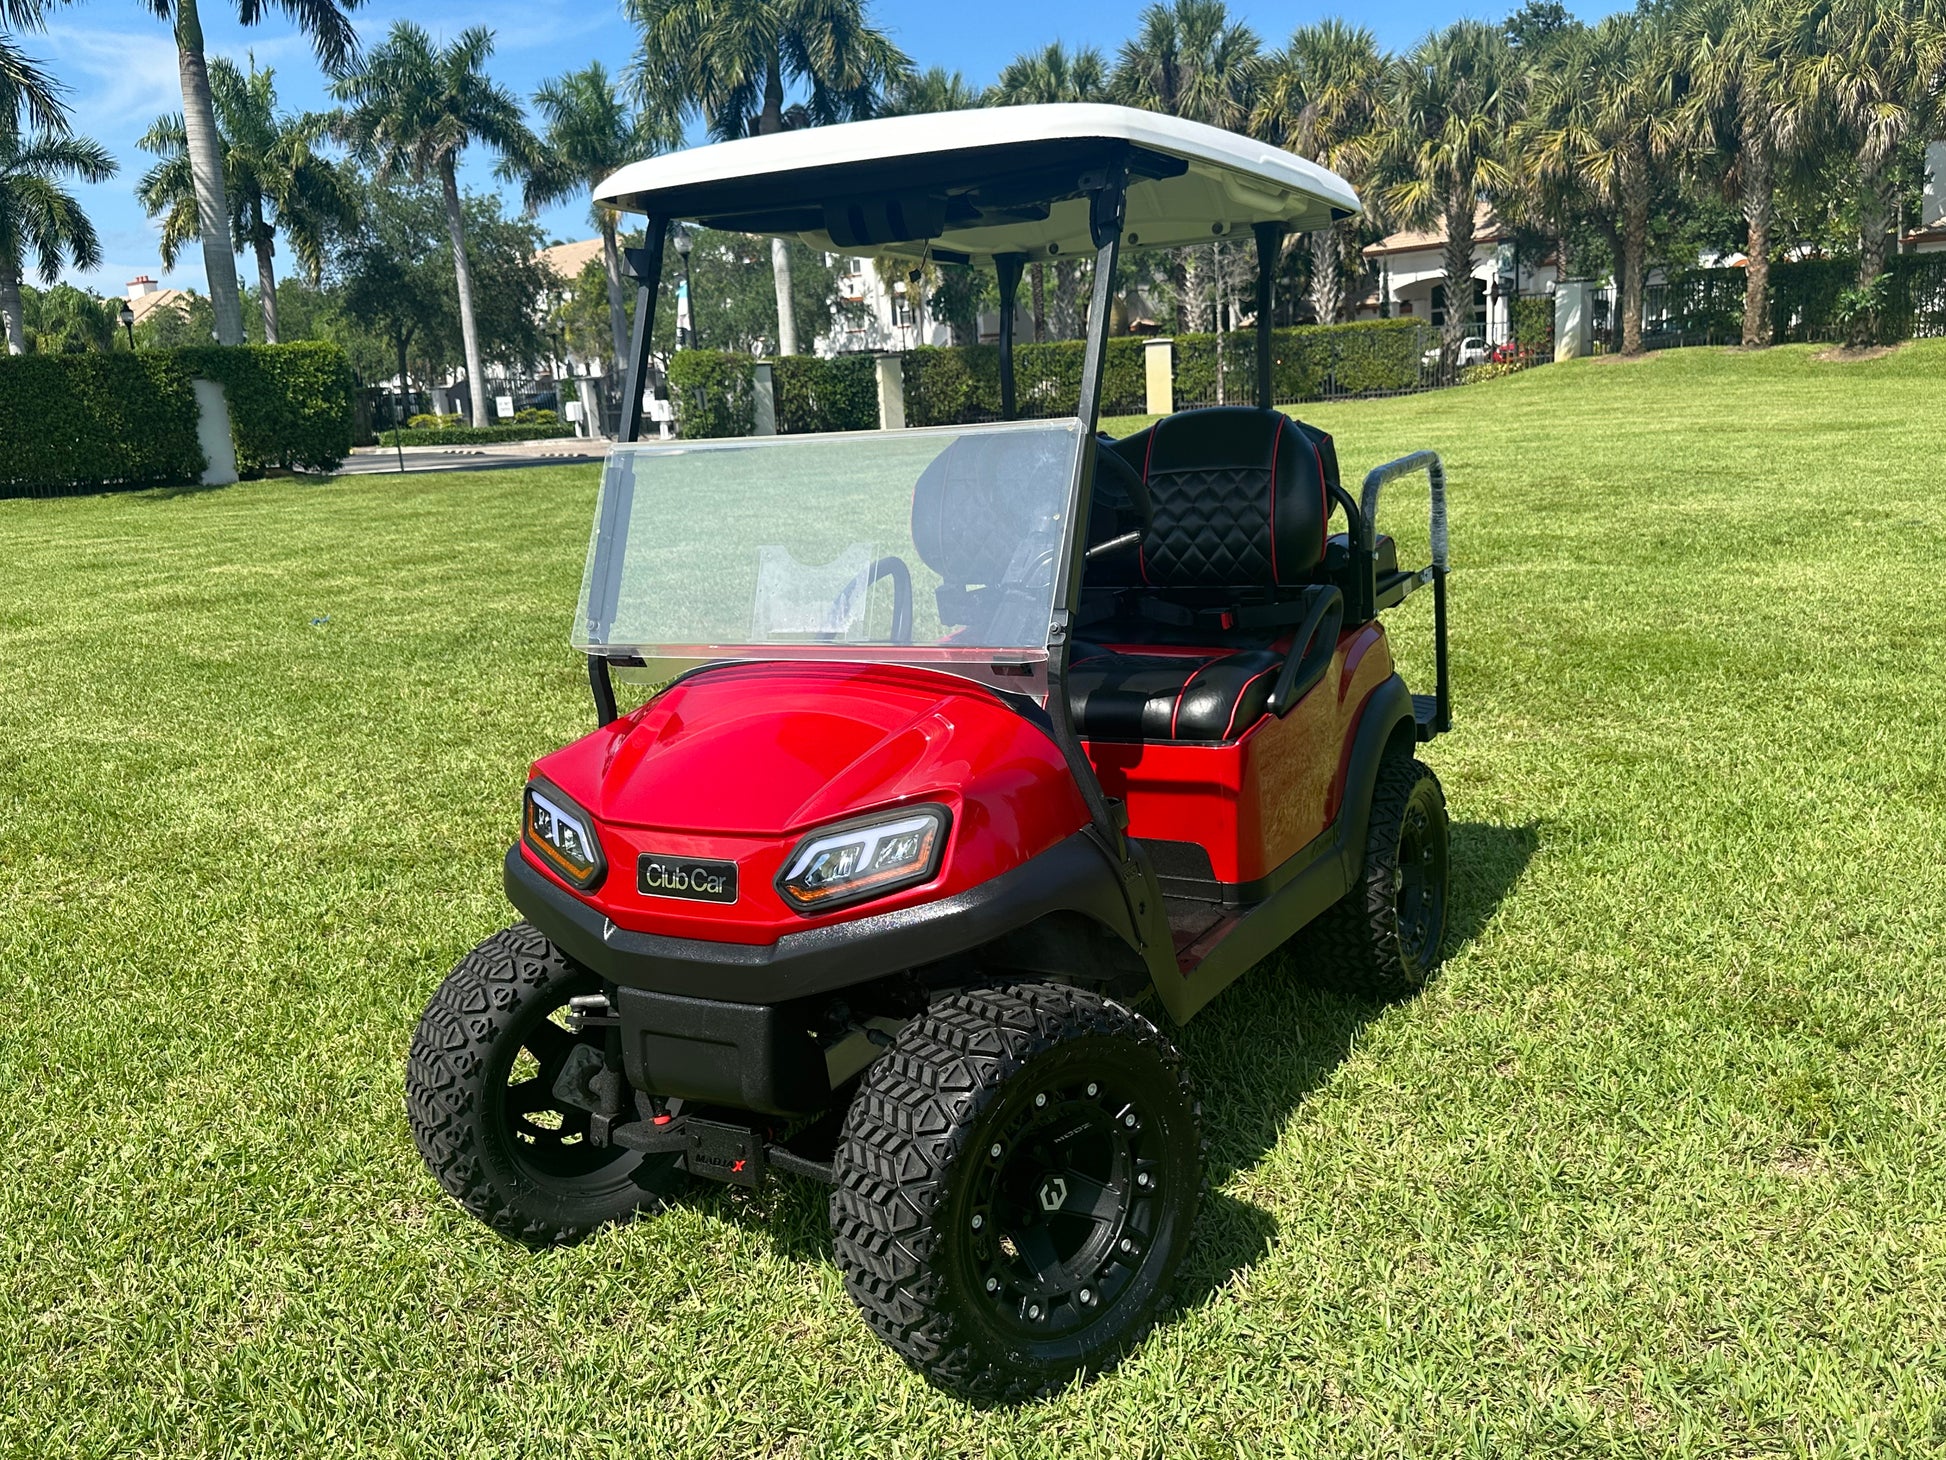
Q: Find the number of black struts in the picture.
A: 4